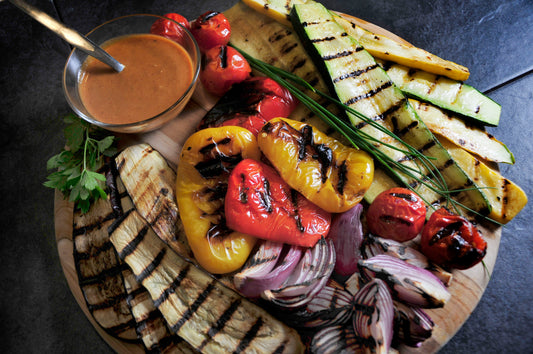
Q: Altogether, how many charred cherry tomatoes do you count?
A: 5